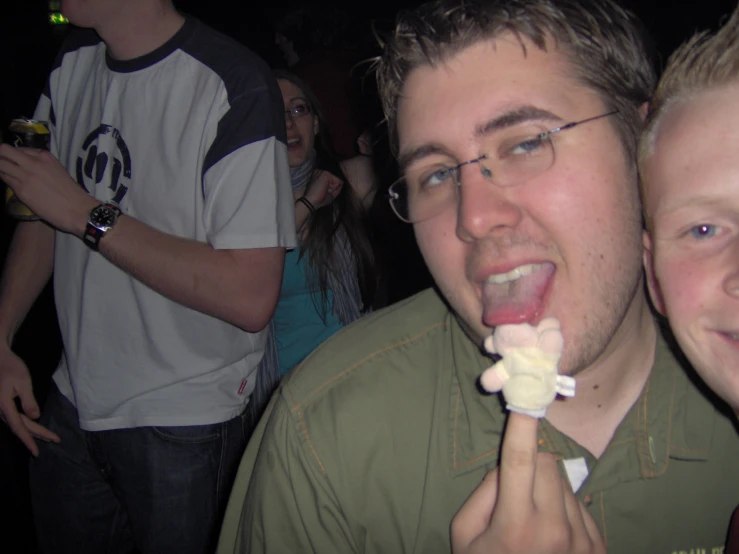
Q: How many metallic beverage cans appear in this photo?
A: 1